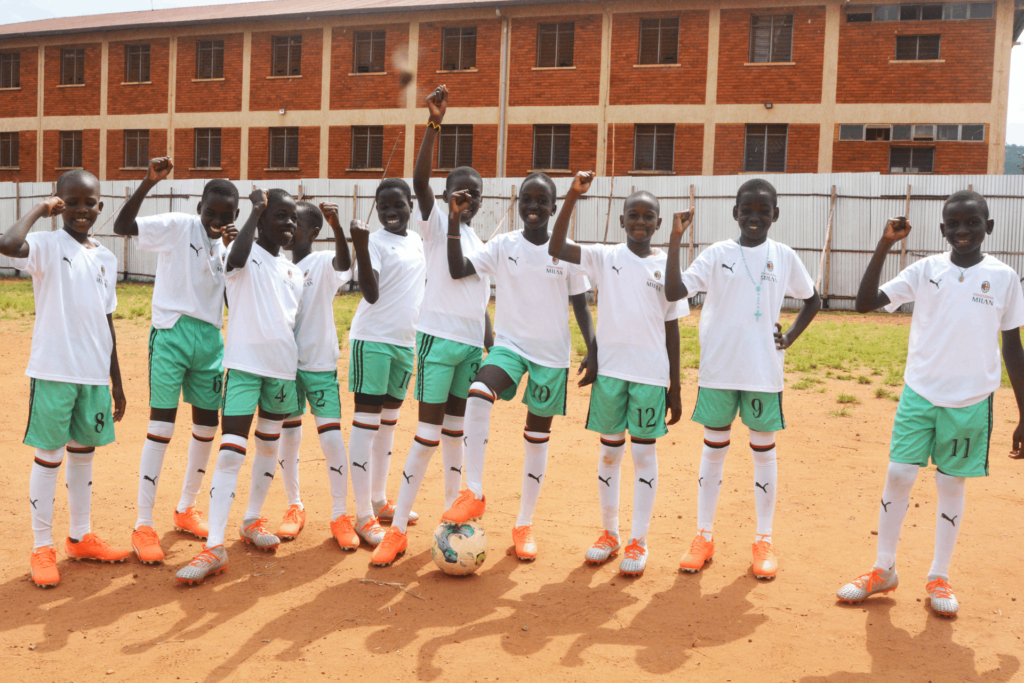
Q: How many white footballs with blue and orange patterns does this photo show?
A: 1